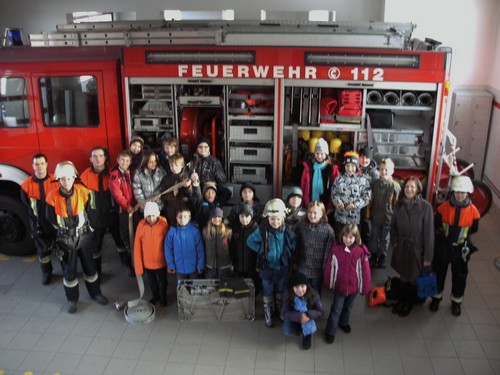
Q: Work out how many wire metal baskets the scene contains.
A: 1